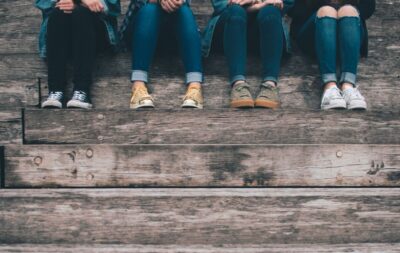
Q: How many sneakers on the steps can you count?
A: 8